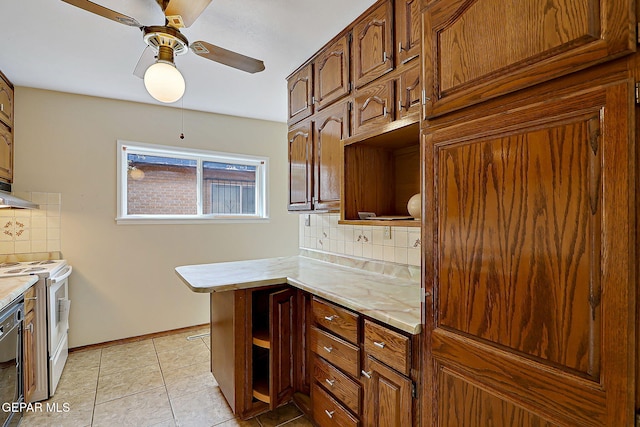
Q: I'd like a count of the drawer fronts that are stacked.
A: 4